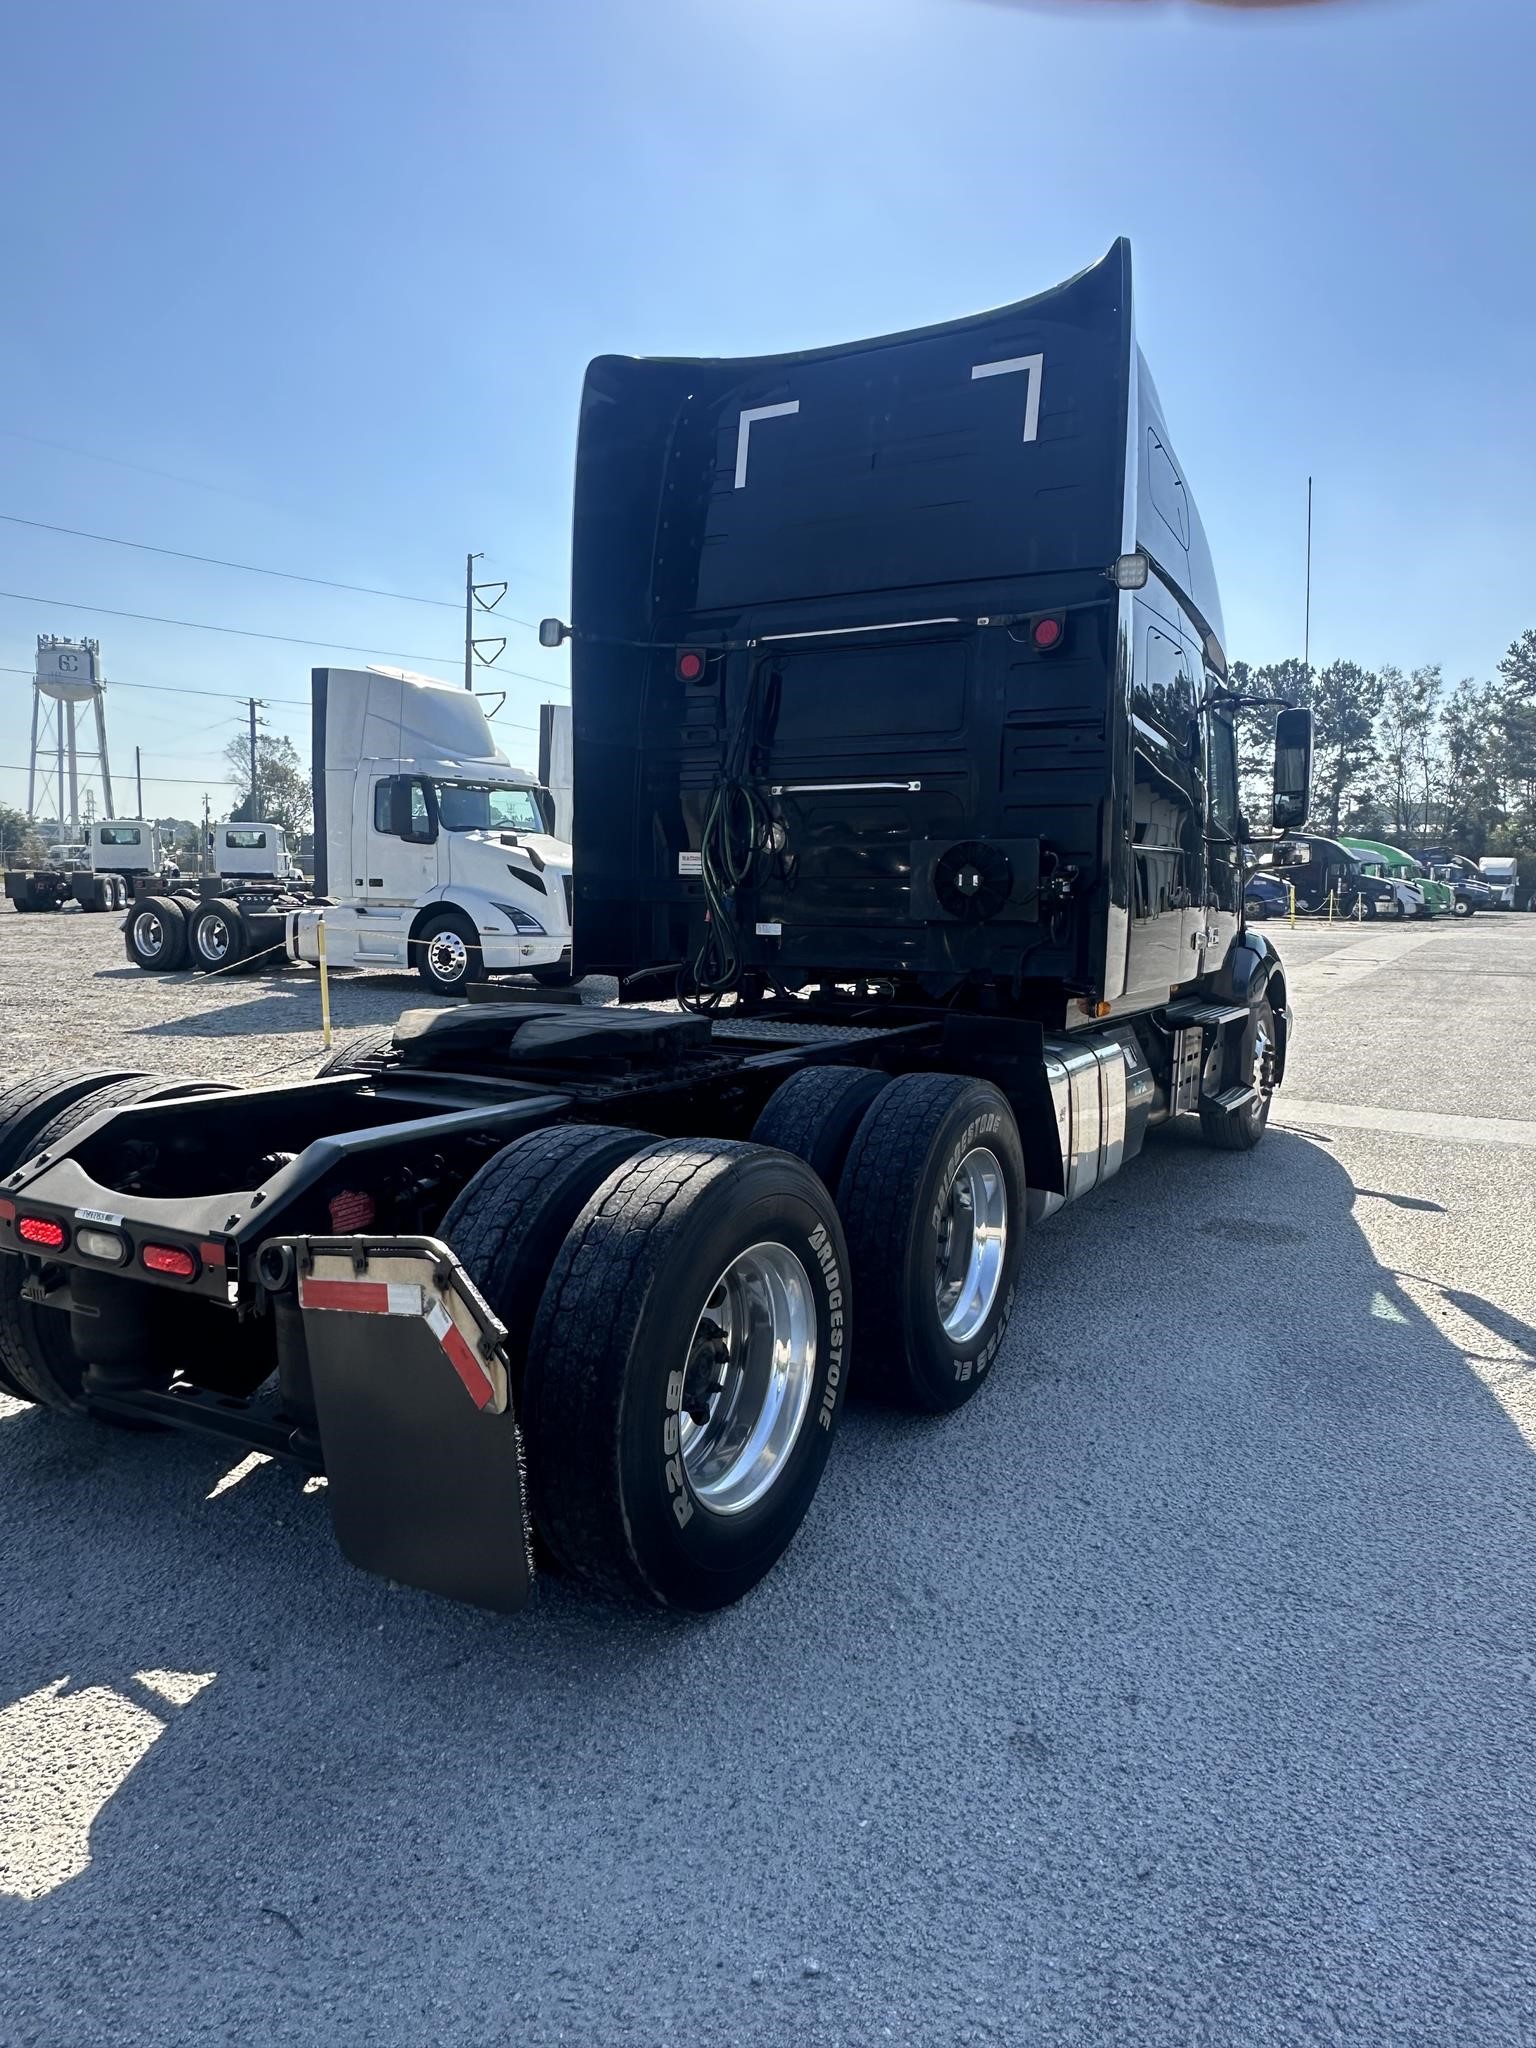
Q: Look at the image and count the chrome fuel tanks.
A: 1